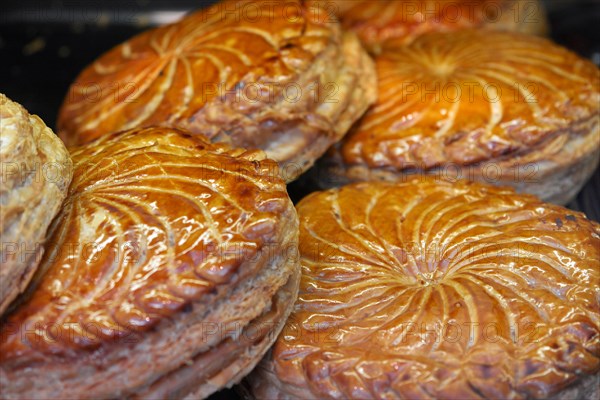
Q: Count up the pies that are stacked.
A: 6